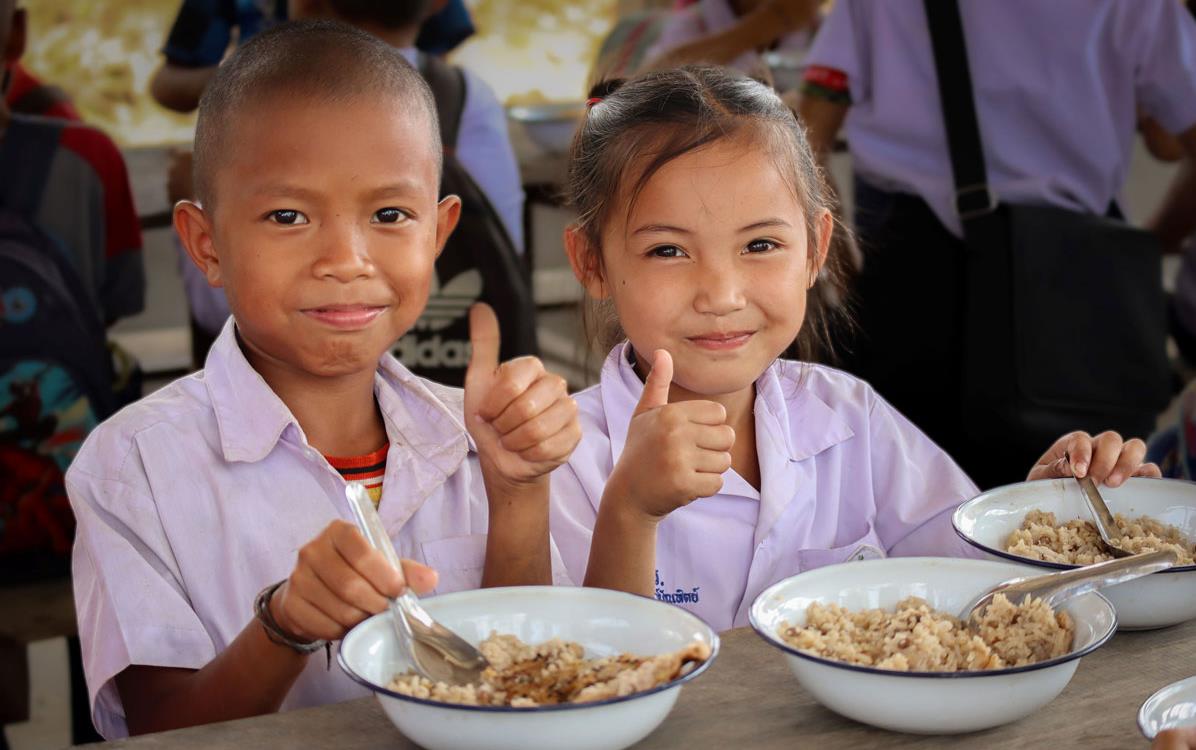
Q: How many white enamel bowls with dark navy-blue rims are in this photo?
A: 4